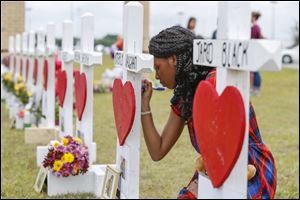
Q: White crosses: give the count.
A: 10